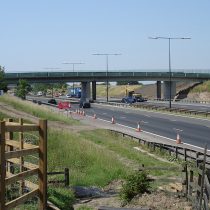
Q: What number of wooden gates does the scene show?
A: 1